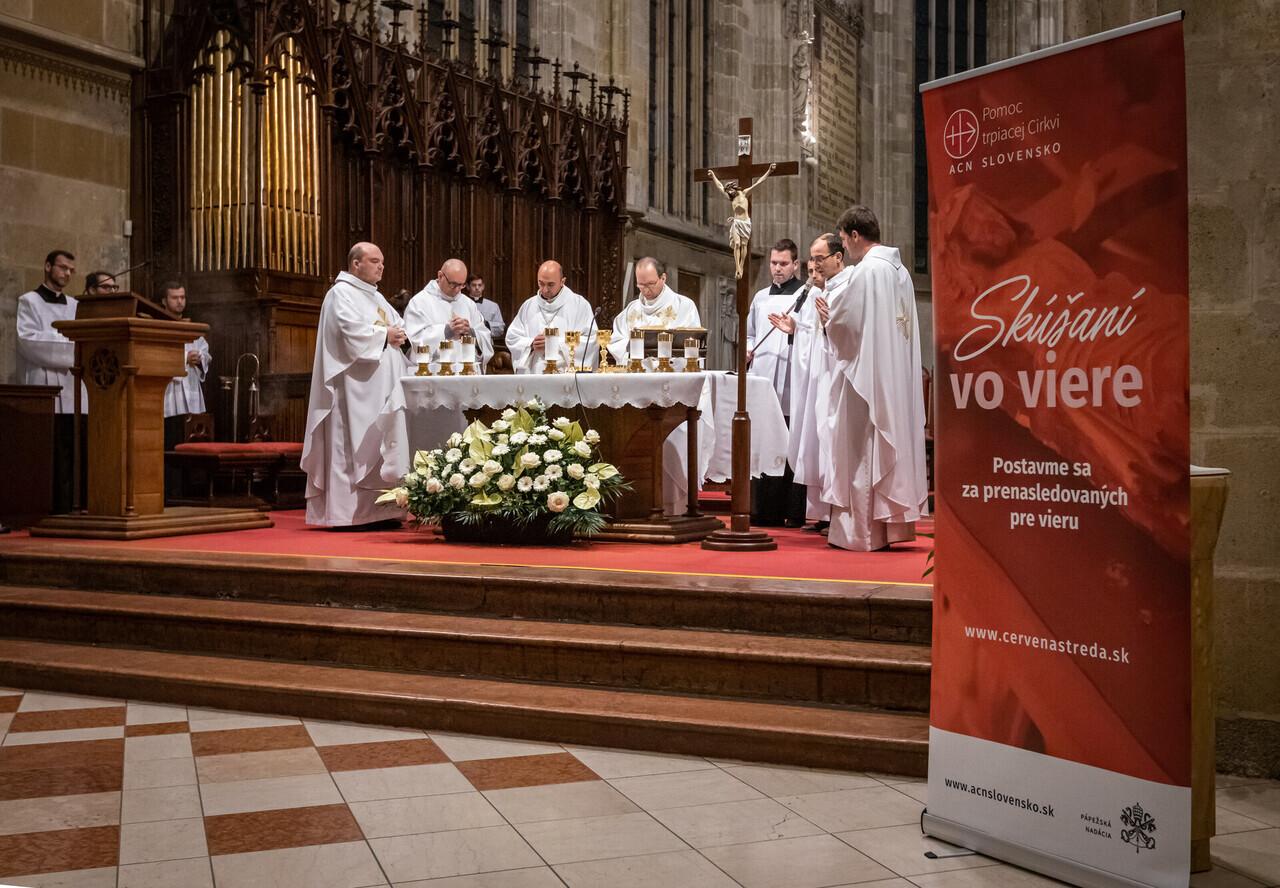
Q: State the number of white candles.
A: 7